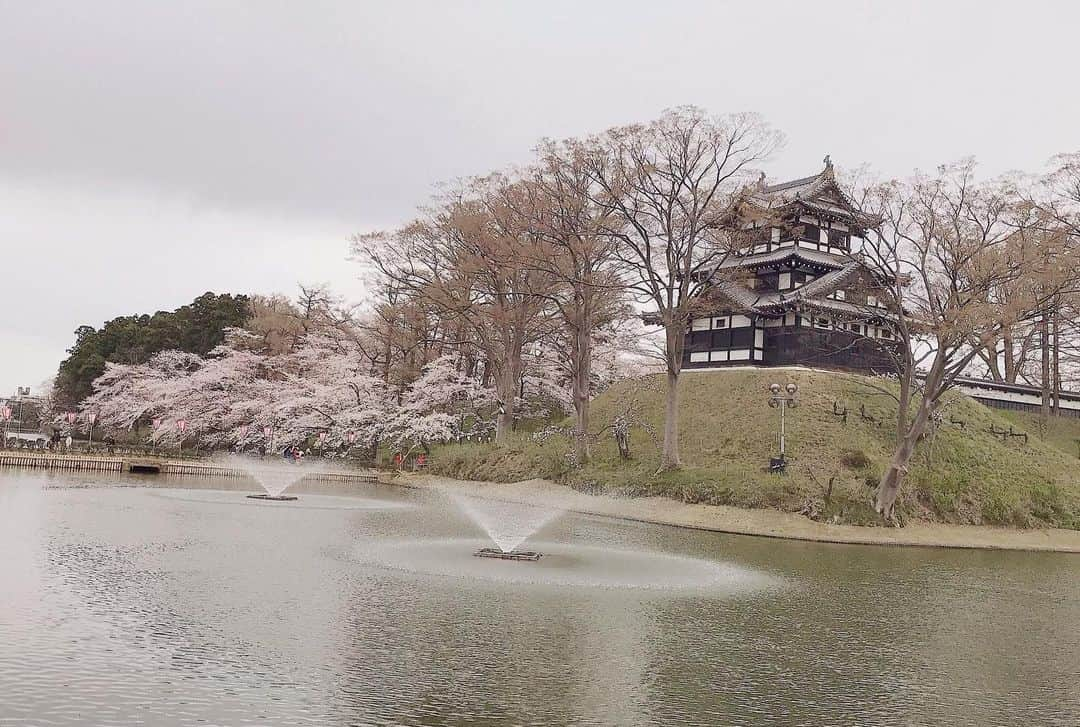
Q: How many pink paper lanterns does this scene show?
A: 9